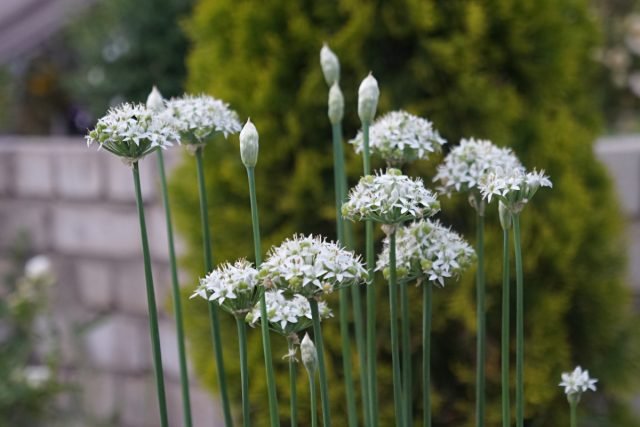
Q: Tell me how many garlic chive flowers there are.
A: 11